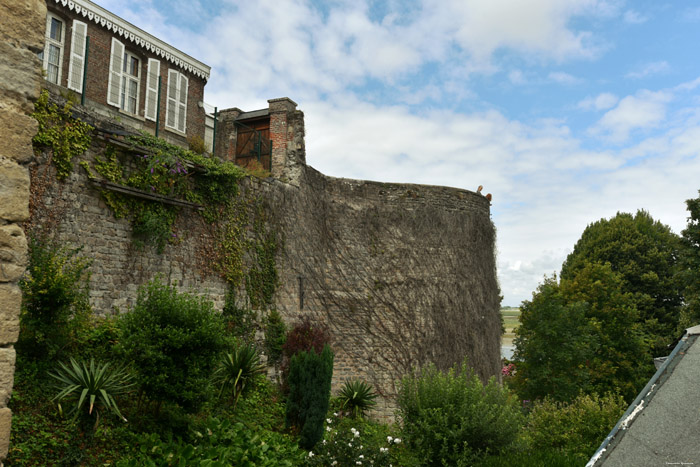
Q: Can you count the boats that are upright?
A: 0